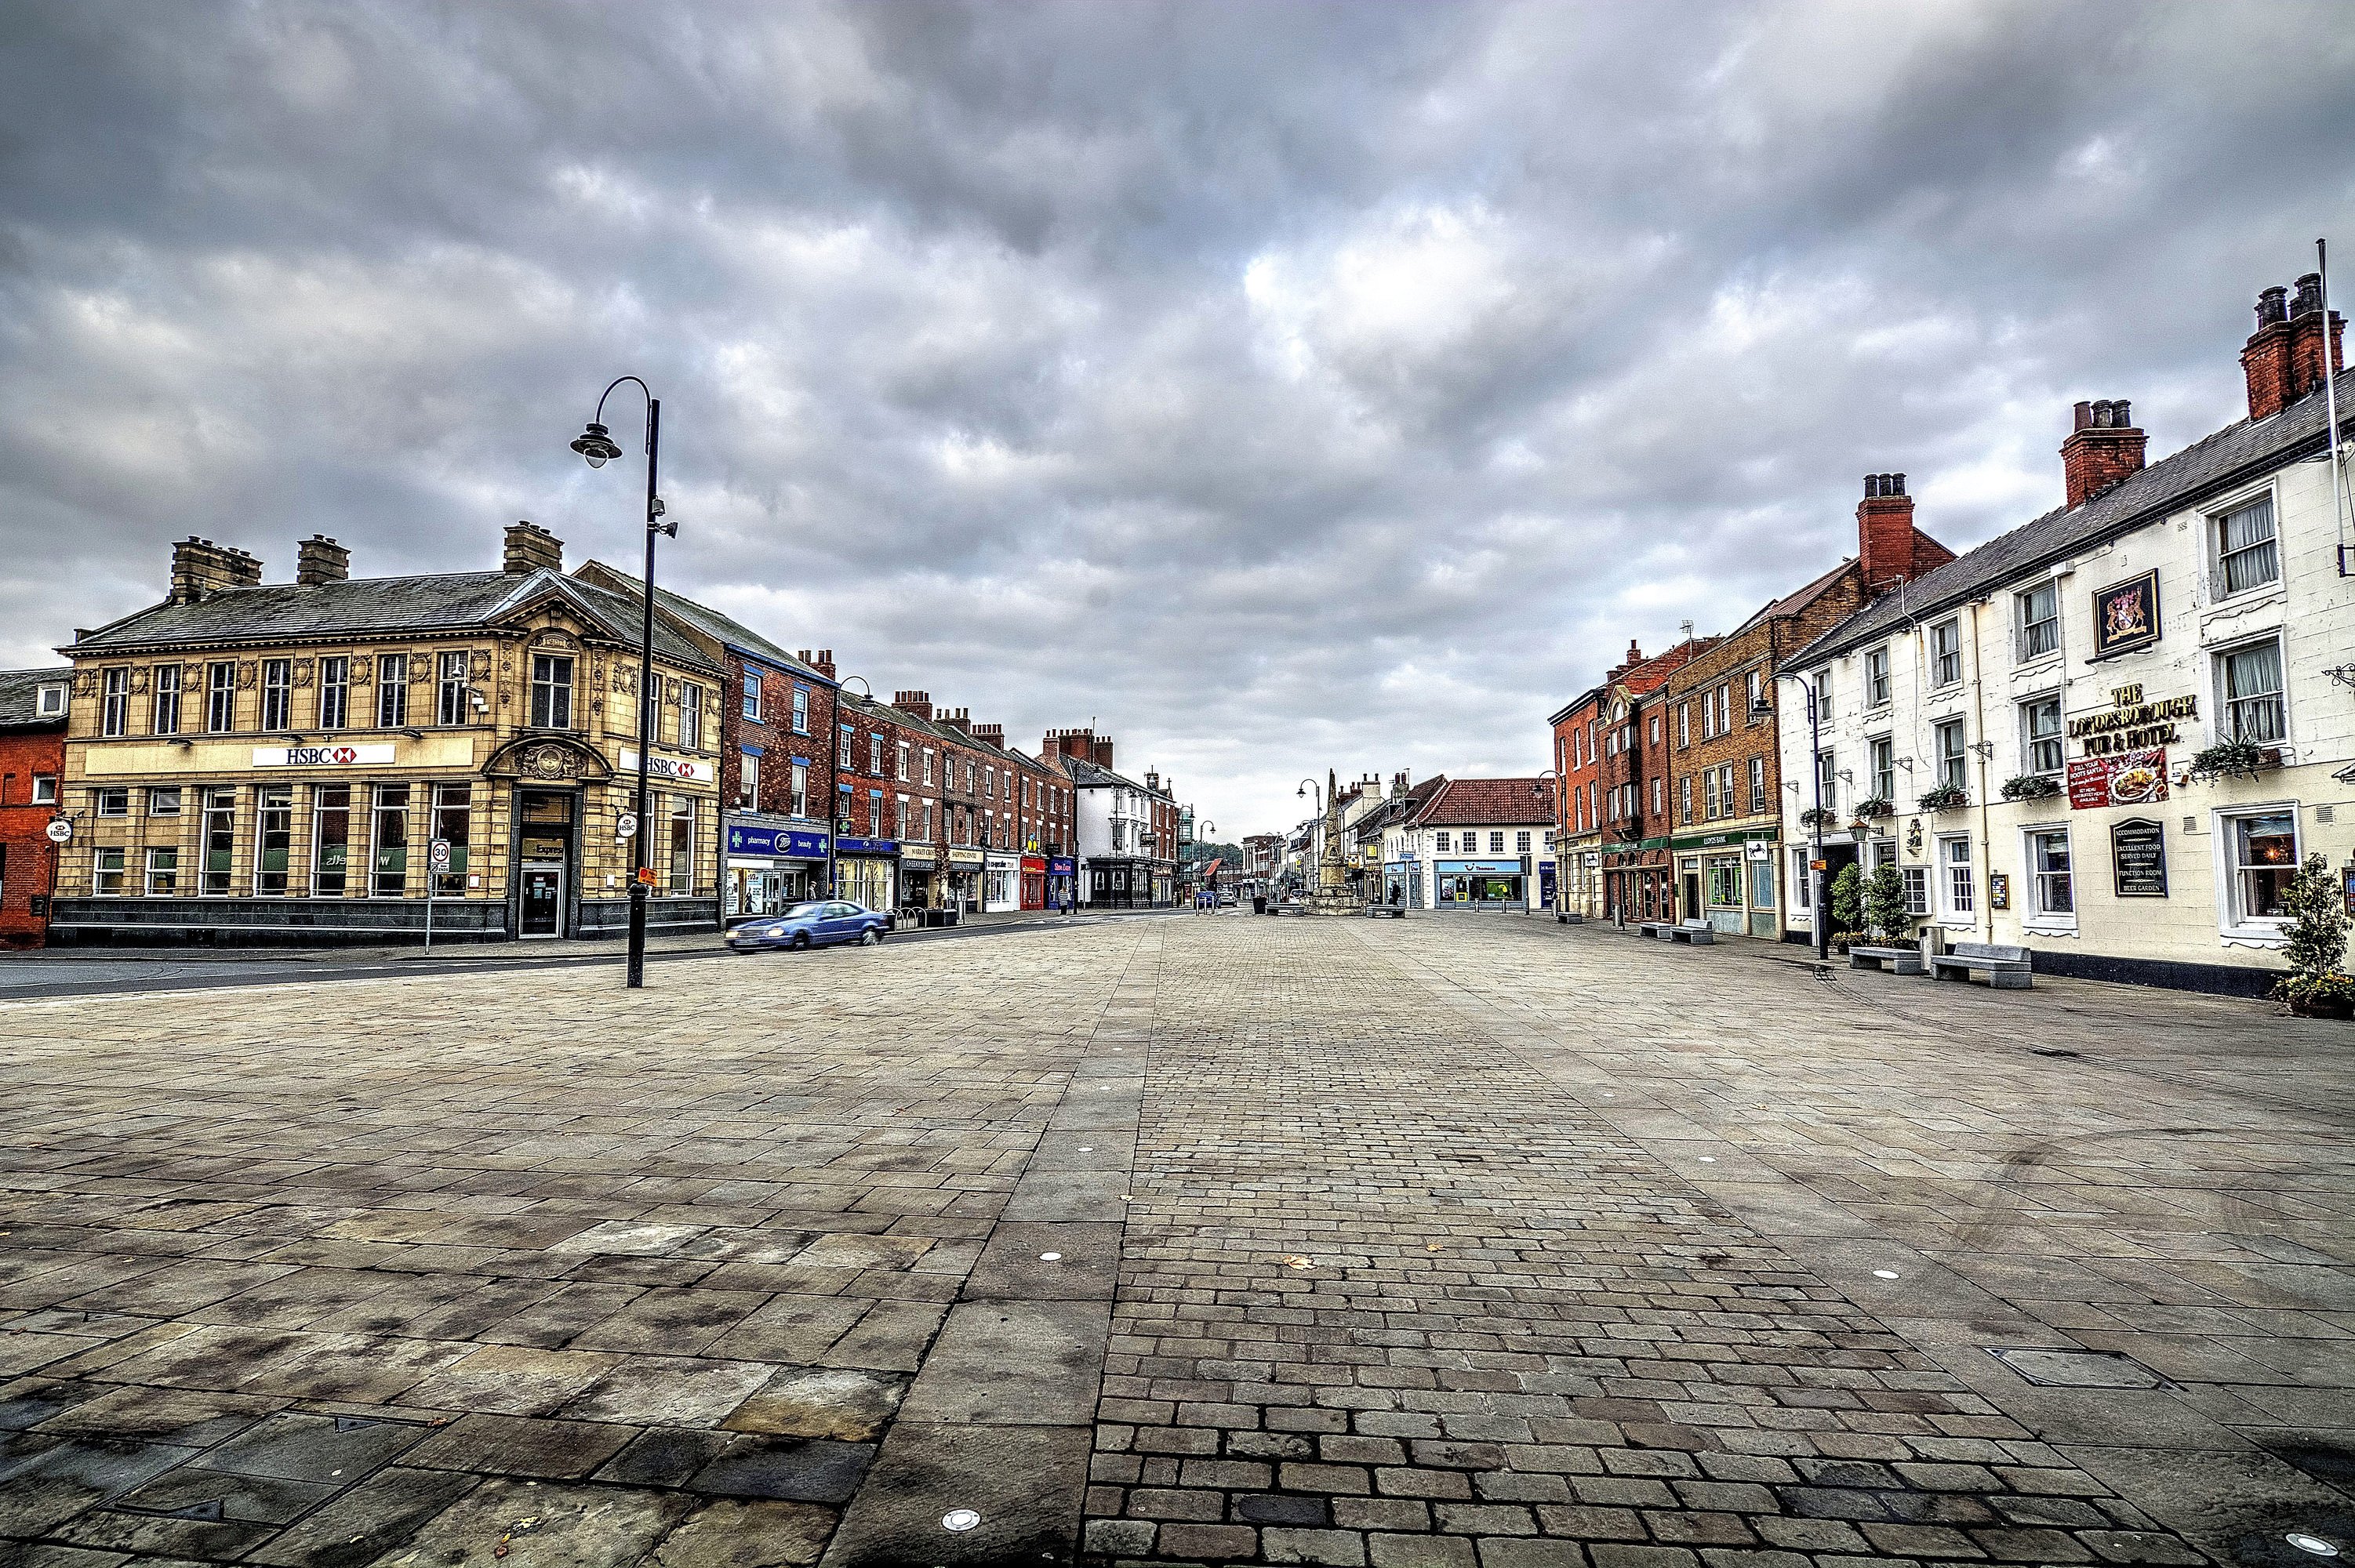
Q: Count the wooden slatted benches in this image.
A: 0